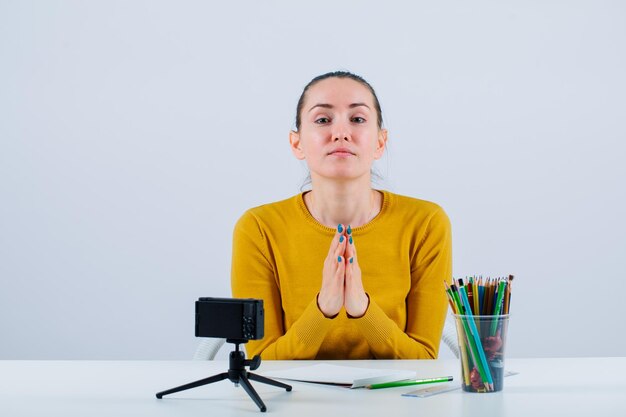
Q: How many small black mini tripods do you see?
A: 1